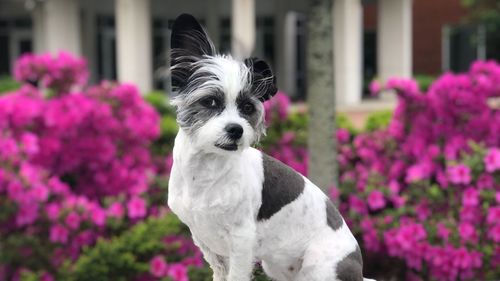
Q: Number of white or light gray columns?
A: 5